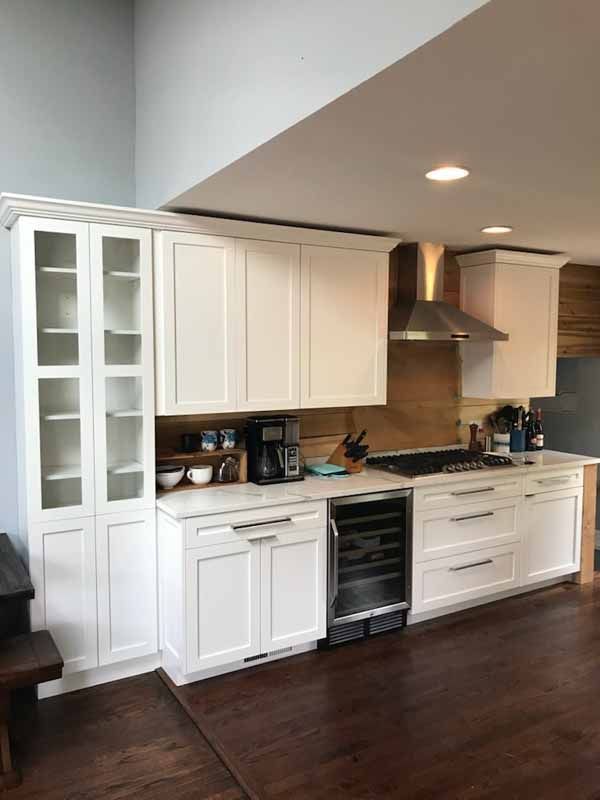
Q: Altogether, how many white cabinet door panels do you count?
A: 11